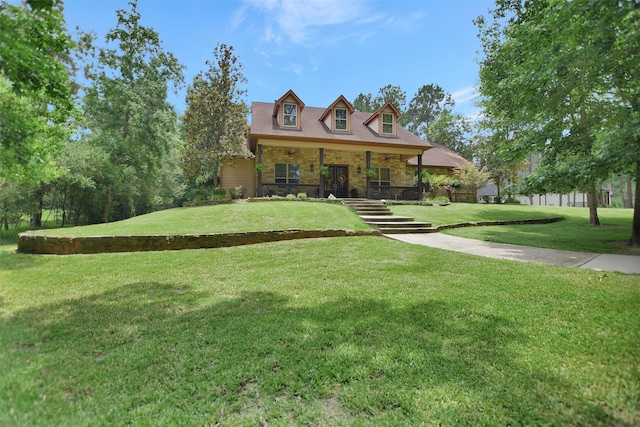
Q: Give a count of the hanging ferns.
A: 4